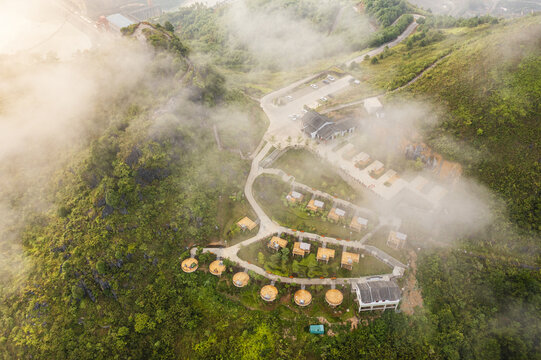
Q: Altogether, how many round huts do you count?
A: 6